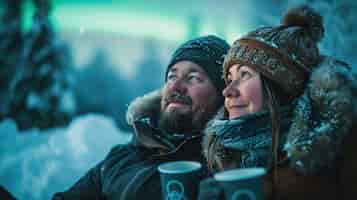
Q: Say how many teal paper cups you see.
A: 2